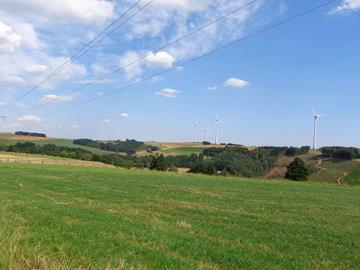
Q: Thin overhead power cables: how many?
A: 4